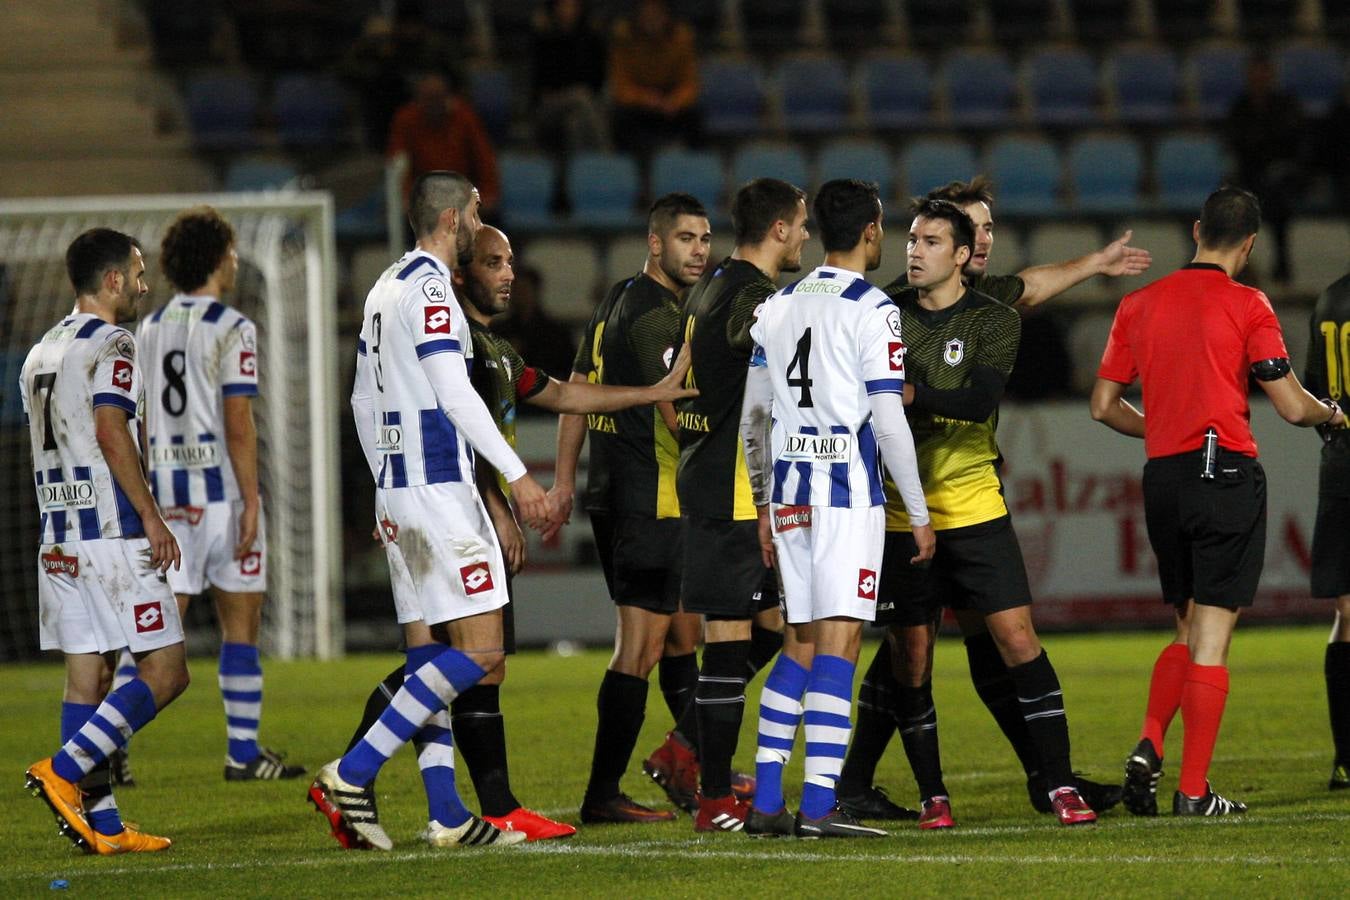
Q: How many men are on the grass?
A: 11